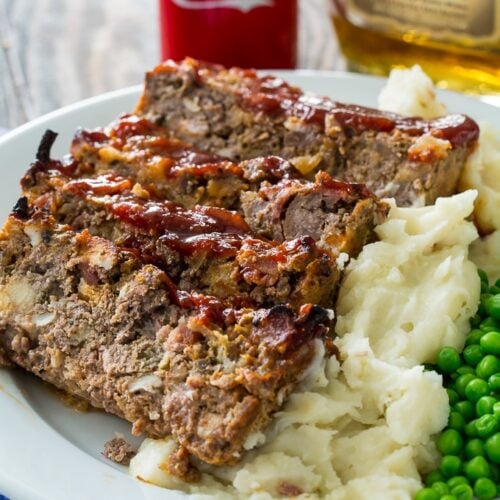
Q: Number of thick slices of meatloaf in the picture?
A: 4